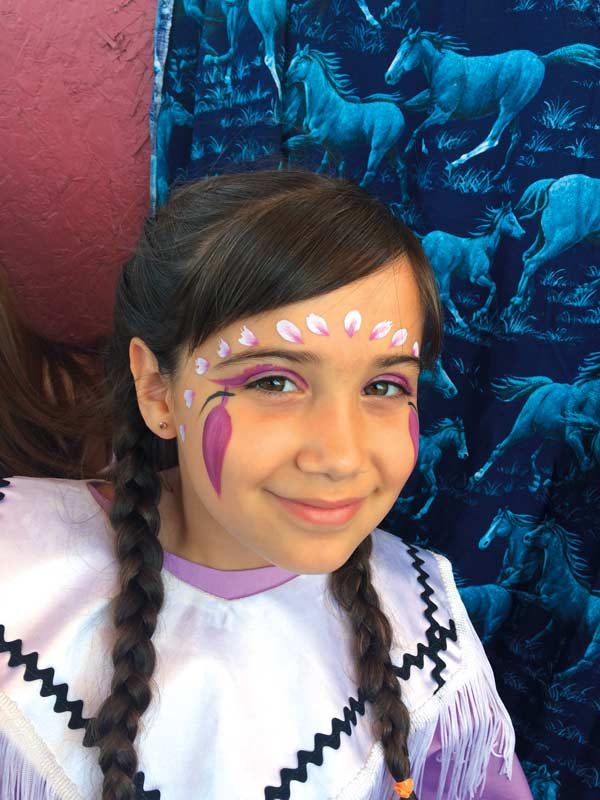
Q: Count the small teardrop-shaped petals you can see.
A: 11